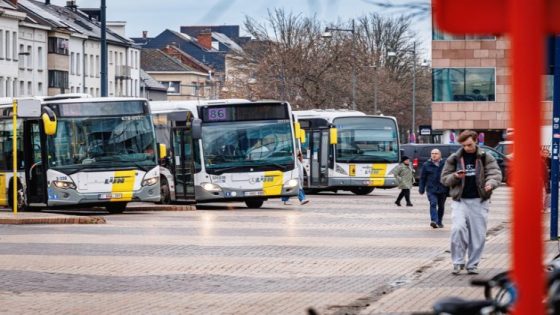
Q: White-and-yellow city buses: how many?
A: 3